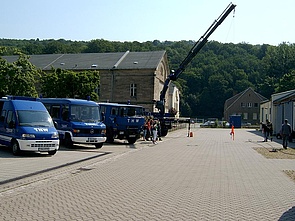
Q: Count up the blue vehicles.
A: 3